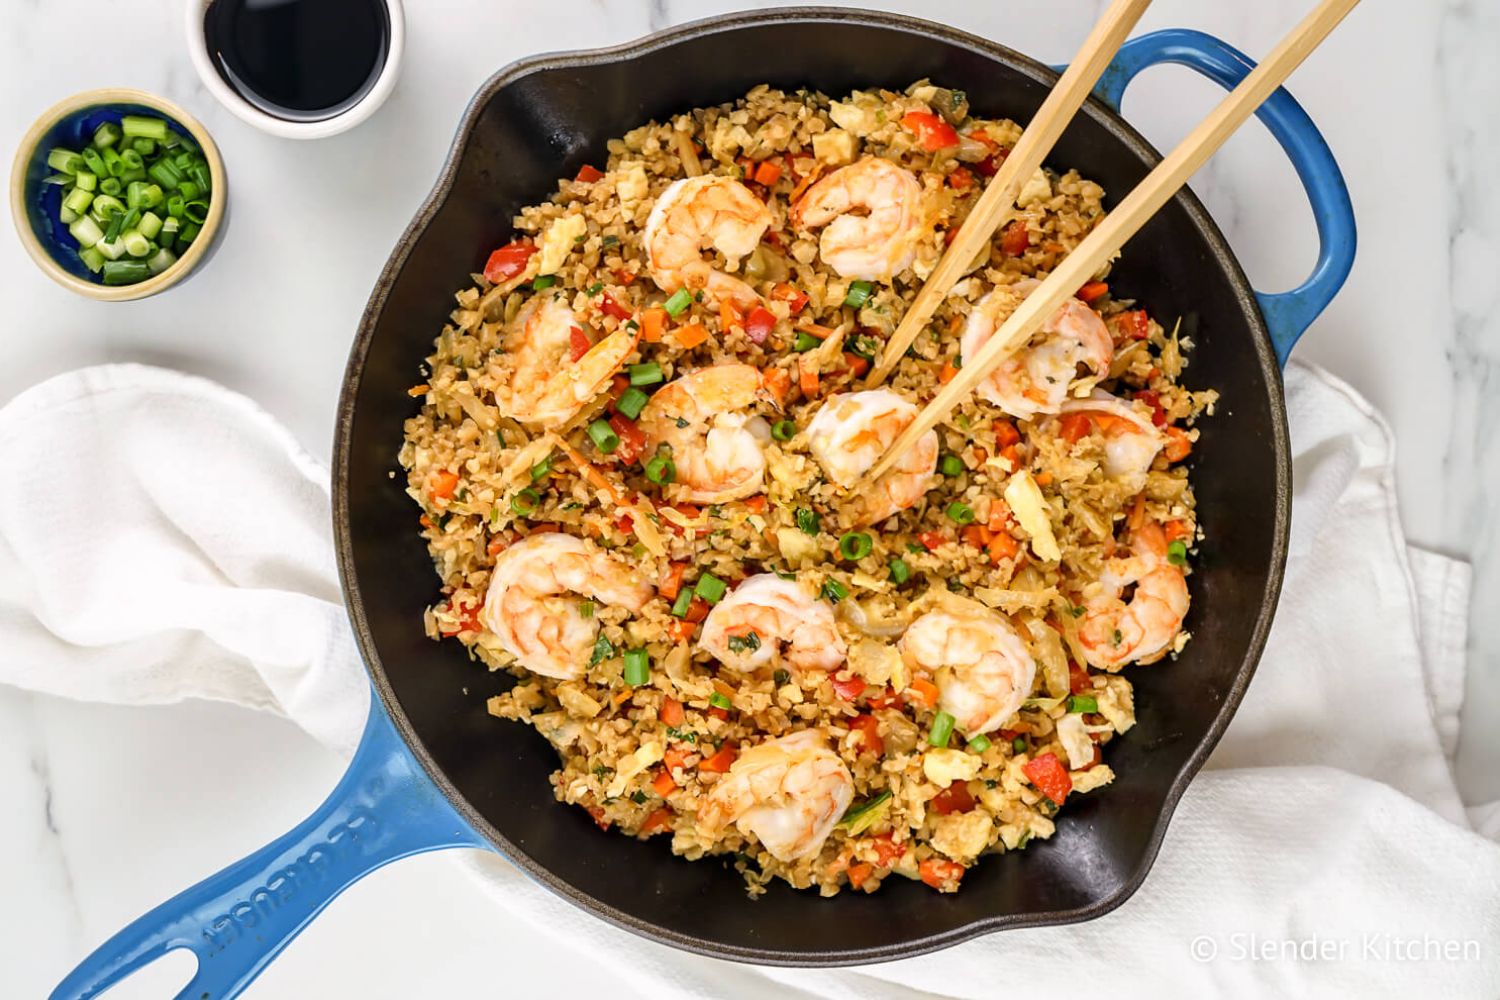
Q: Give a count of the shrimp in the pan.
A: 12